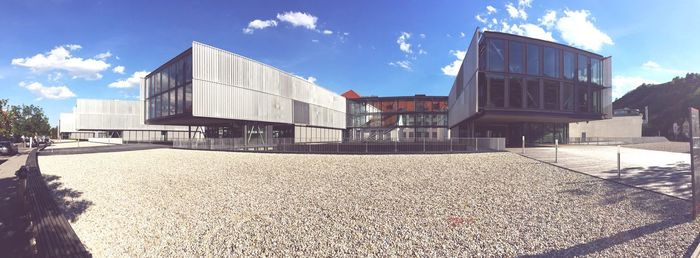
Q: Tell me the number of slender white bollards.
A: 3